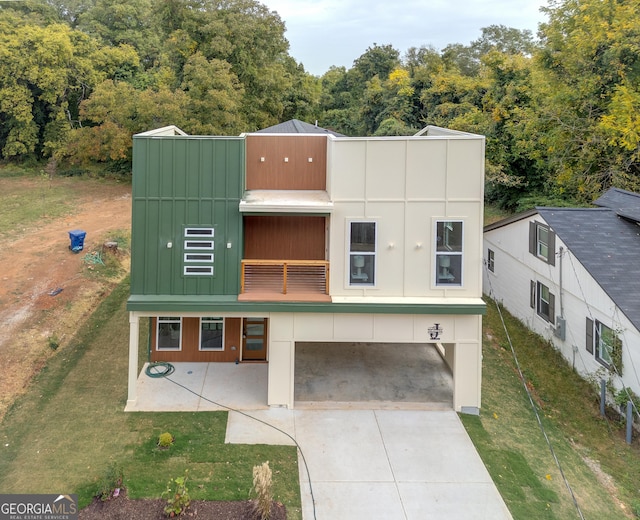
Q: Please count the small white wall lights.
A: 7